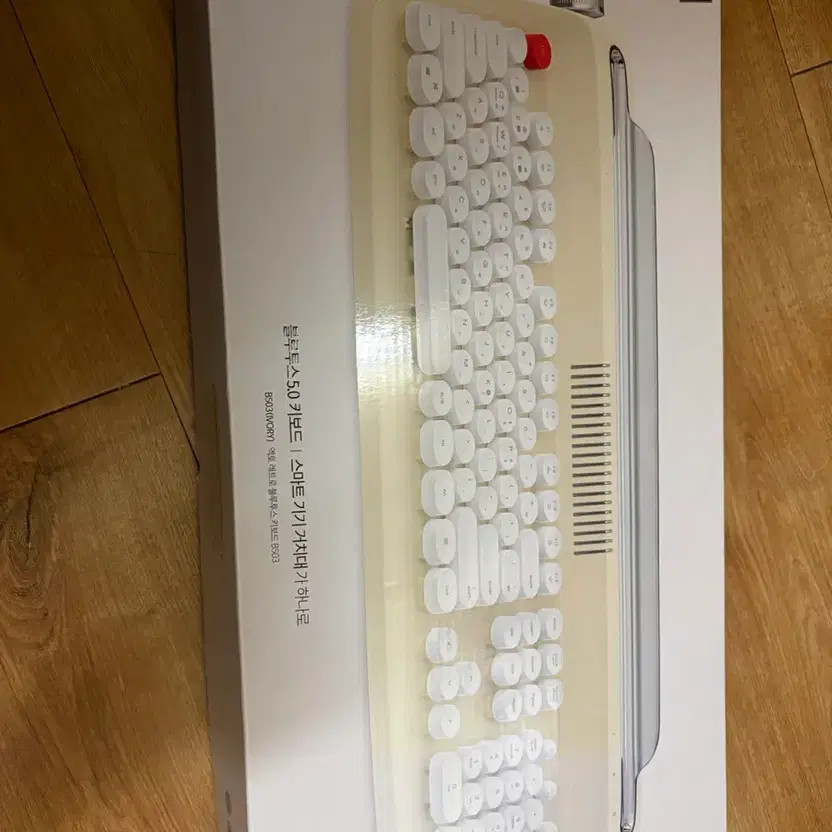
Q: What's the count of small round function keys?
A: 12